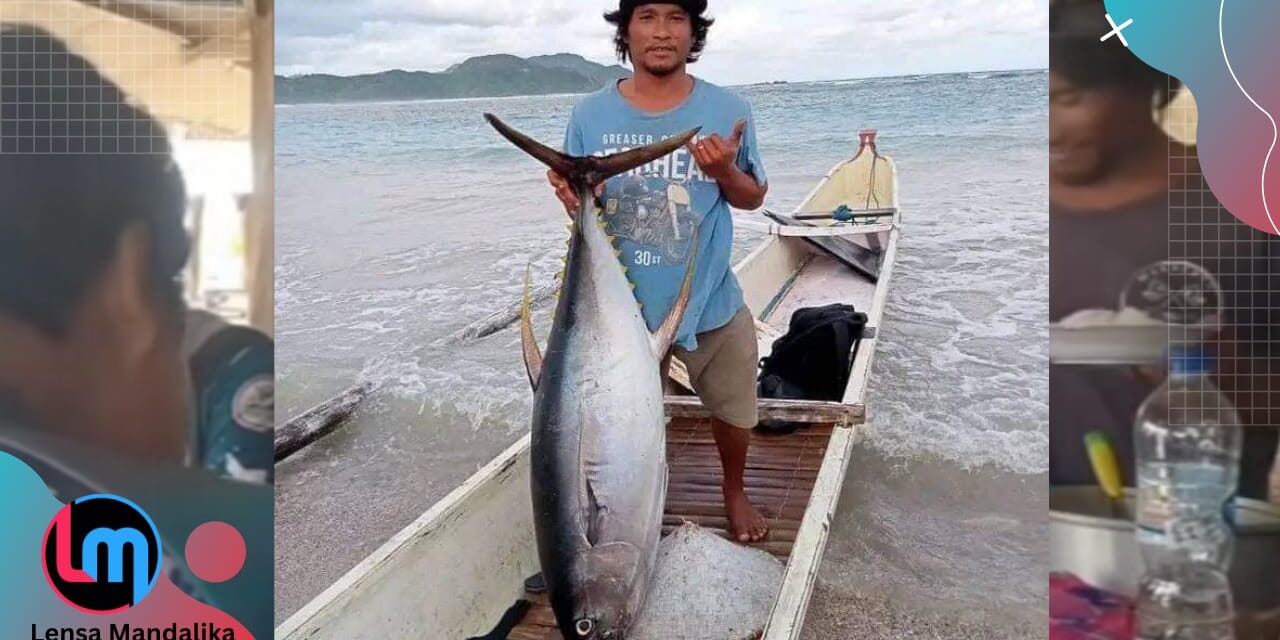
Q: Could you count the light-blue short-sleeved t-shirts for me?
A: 1